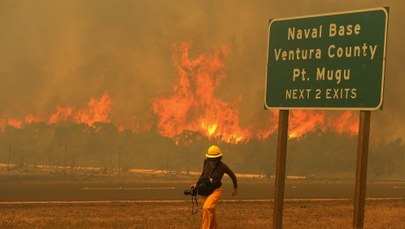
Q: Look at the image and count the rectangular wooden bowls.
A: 0